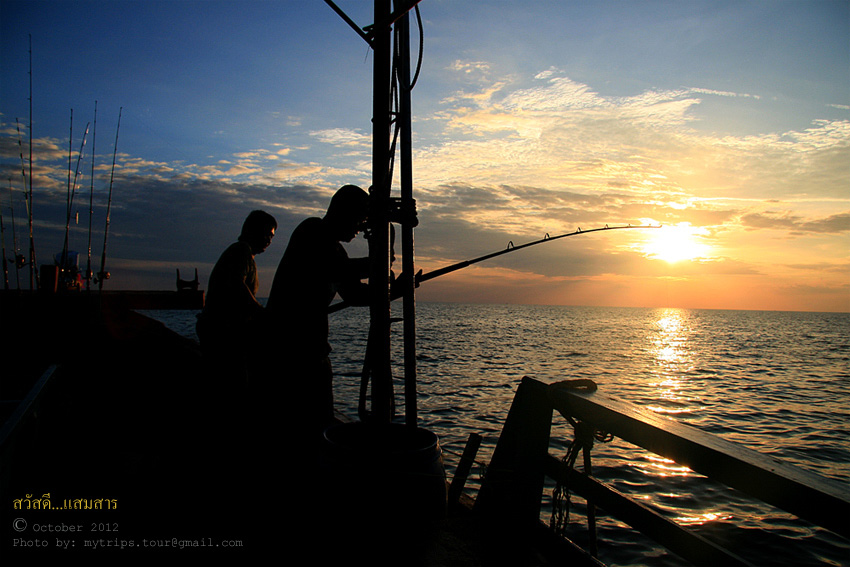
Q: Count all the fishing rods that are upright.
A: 8